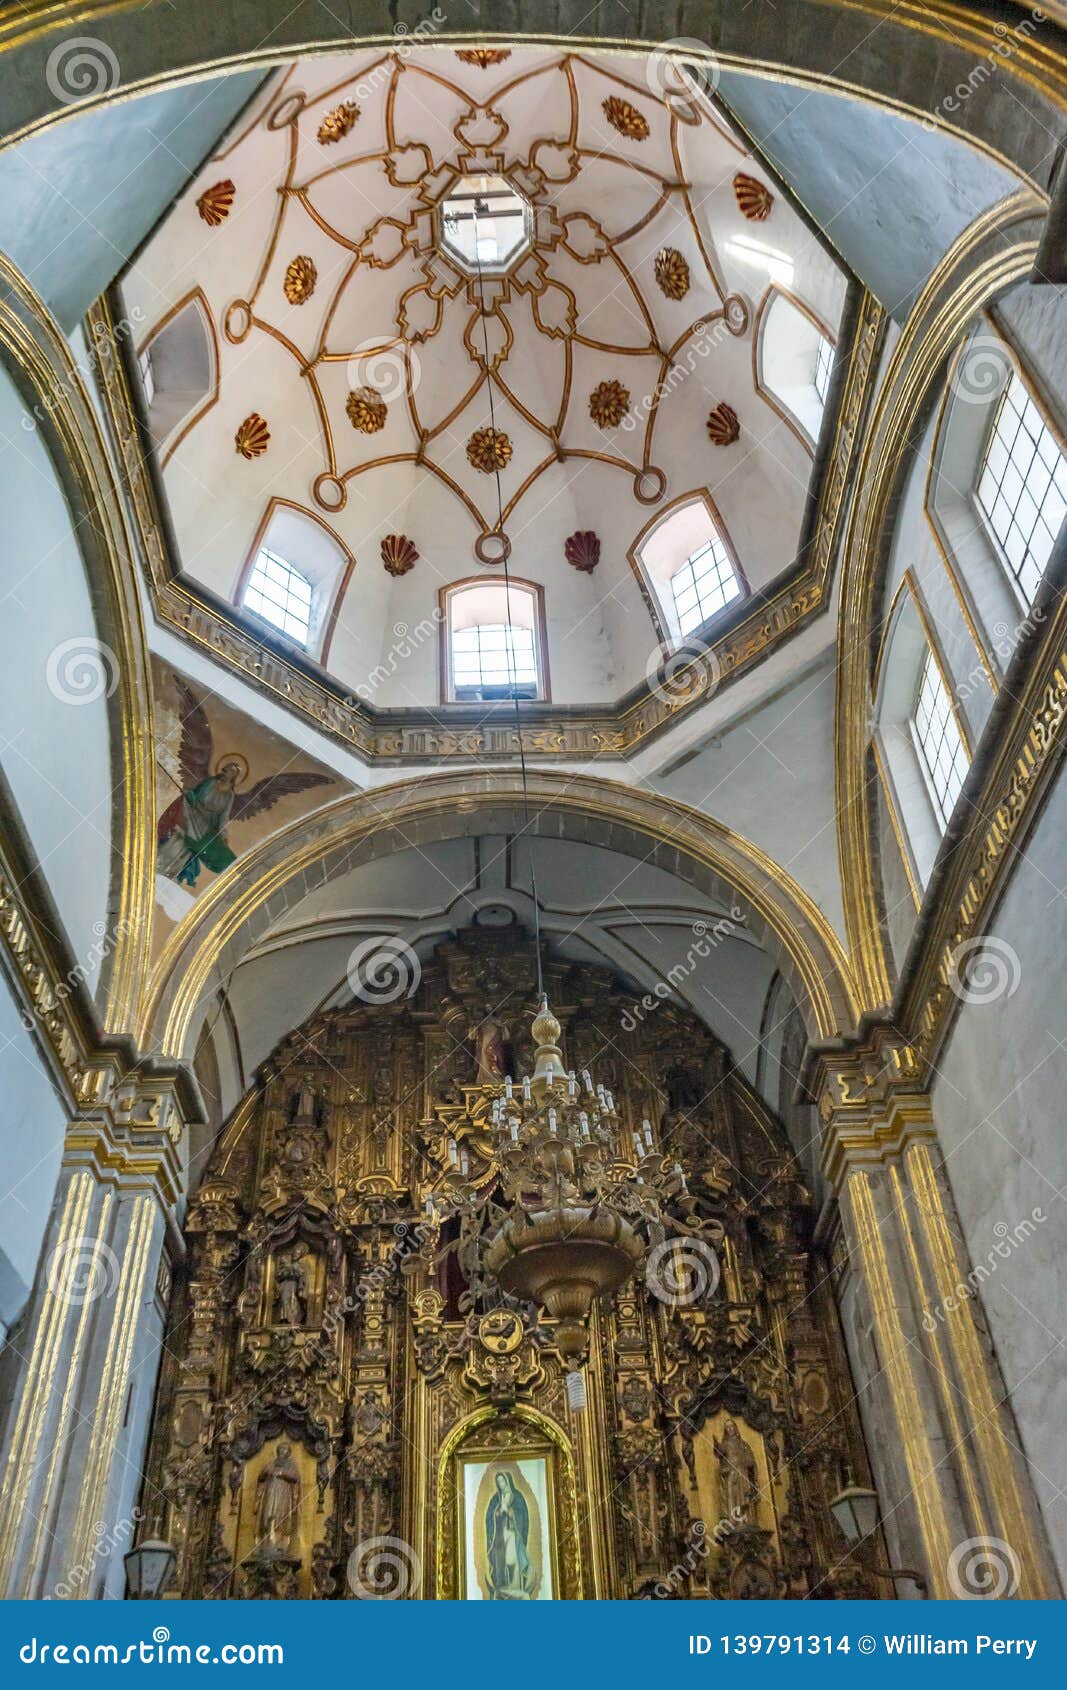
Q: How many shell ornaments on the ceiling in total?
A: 6